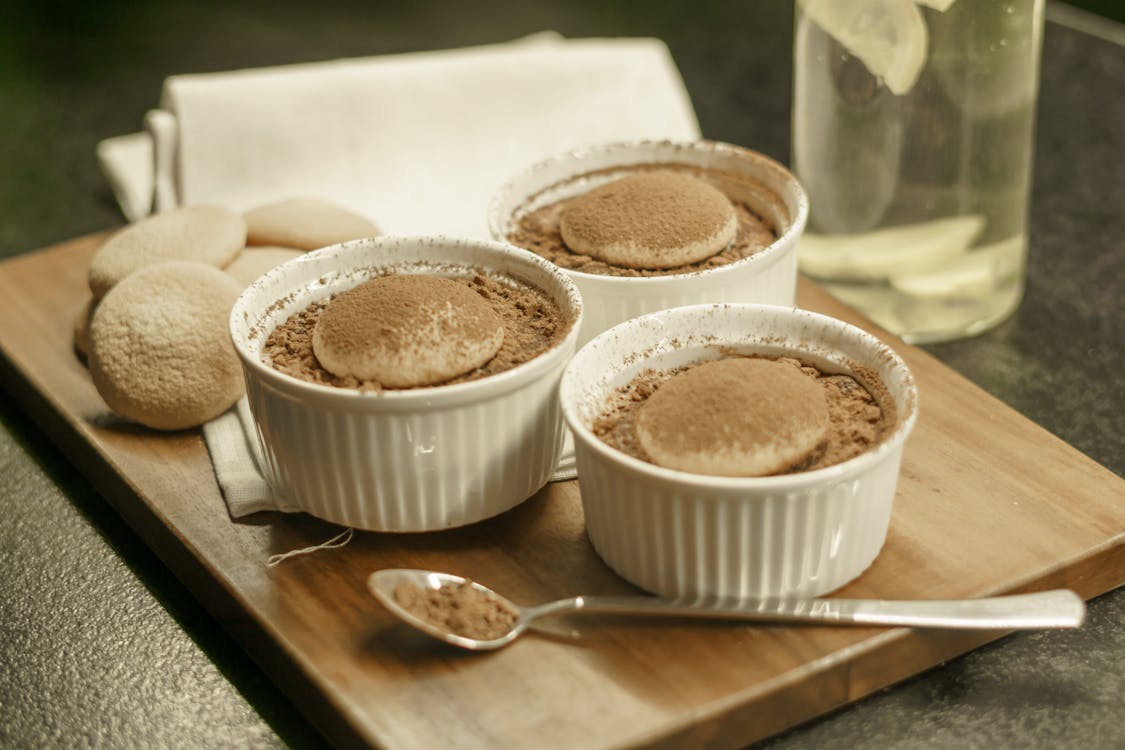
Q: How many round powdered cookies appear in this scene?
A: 3